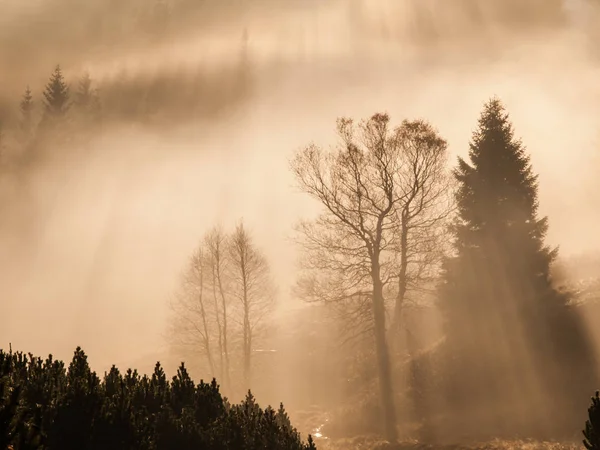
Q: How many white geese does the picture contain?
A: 0